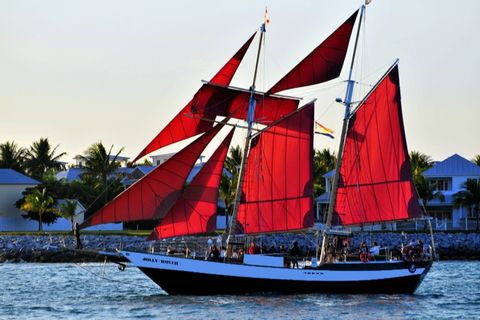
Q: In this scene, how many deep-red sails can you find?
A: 7